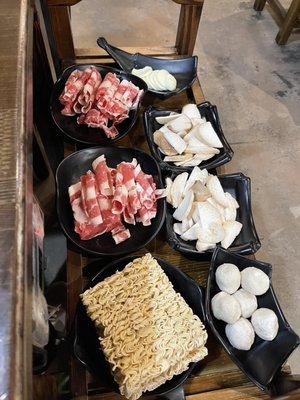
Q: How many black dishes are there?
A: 7